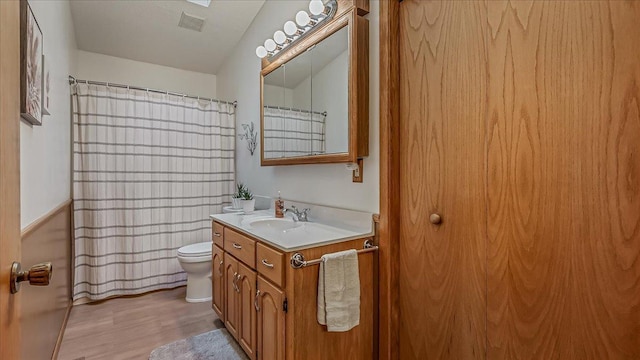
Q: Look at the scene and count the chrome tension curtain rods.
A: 1